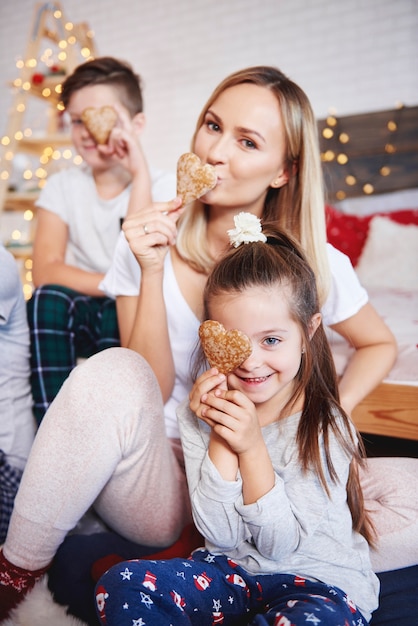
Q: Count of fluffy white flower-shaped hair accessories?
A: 1